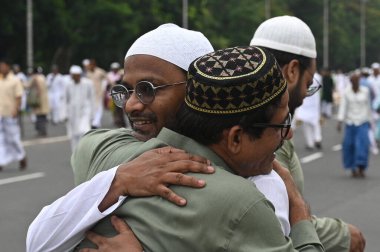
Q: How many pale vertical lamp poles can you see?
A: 5